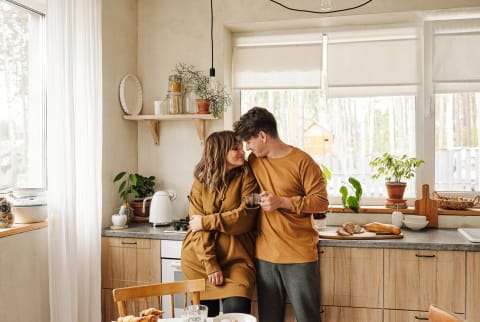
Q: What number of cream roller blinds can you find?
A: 3